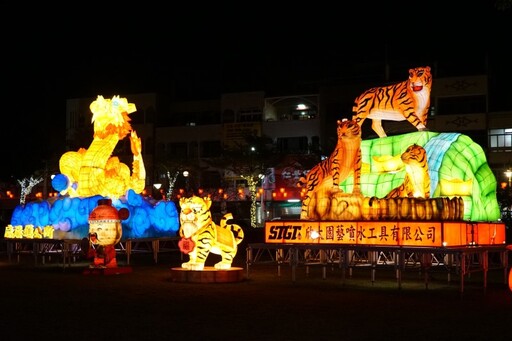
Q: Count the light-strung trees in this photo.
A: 3